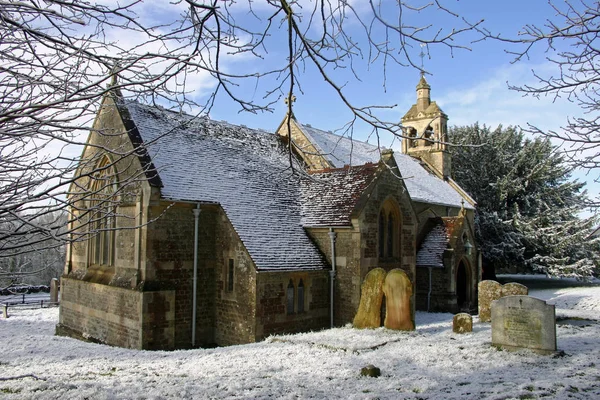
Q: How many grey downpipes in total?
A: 3